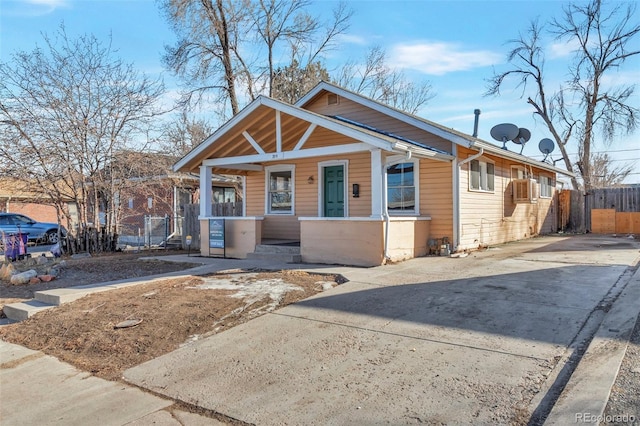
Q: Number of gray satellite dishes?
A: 3